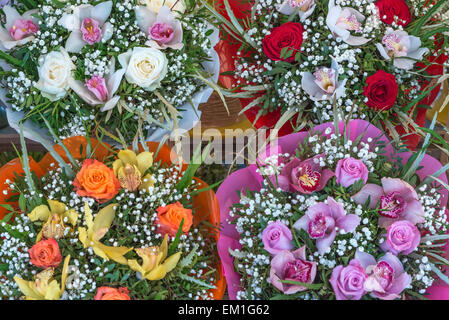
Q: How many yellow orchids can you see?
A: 5